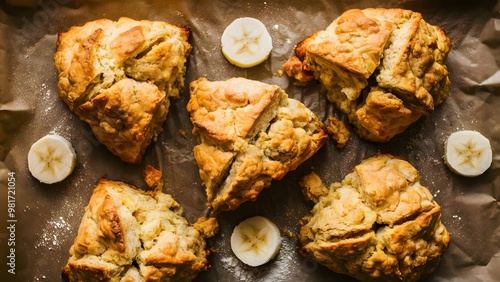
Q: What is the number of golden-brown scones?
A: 5